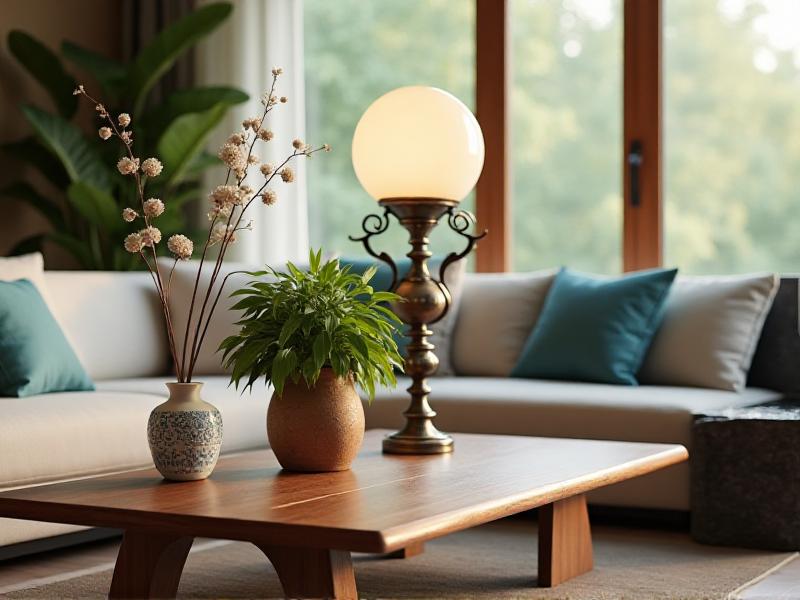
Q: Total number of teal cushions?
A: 3